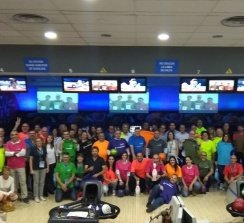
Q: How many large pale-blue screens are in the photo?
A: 3